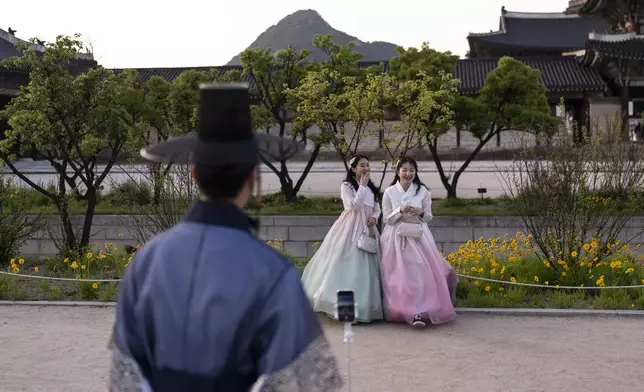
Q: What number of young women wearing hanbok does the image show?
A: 2